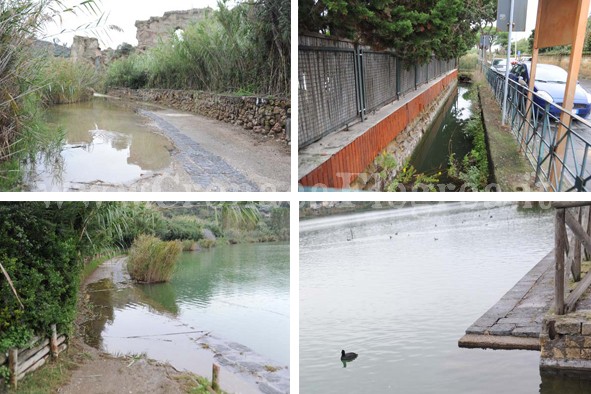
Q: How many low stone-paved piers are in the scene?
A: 1